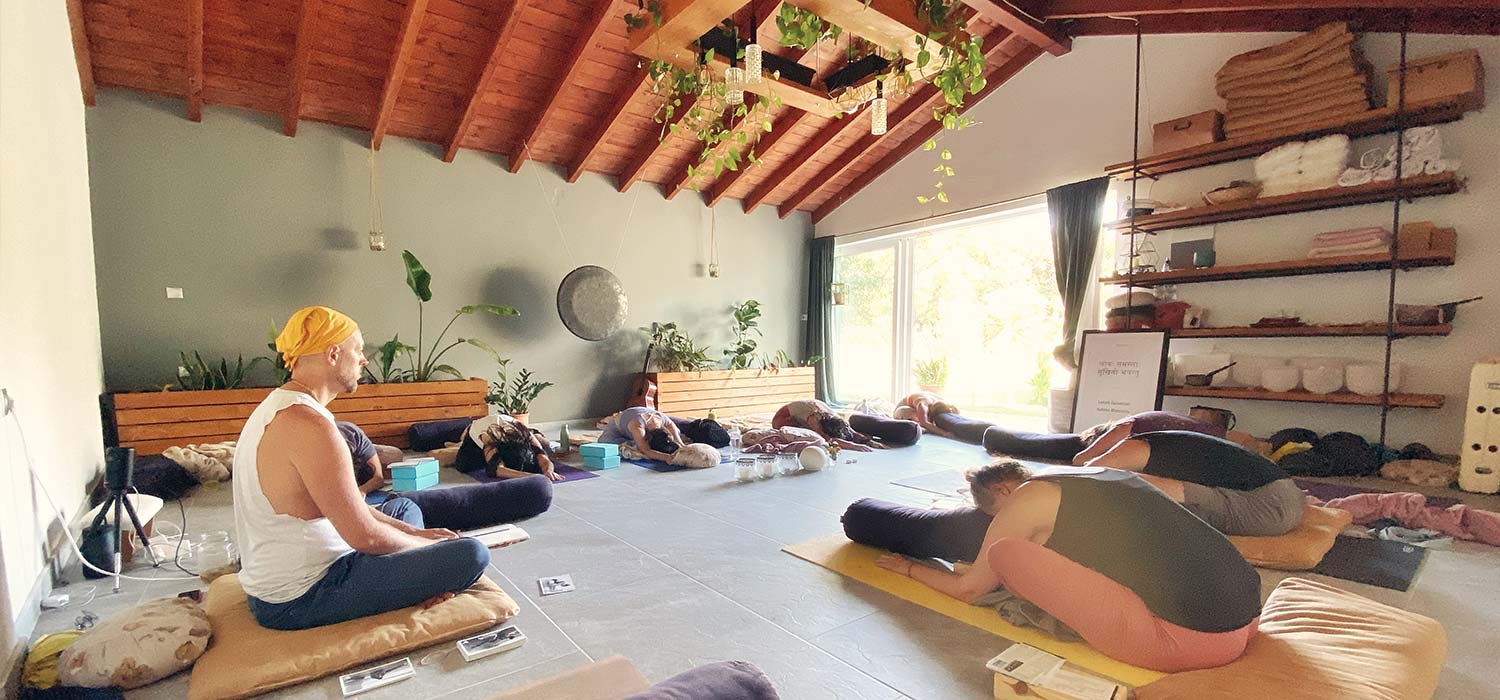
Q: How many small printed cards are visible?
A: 3